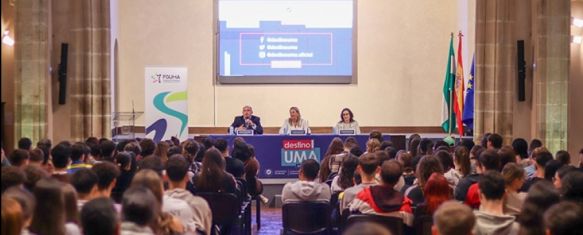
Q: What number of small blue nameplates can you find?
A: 3